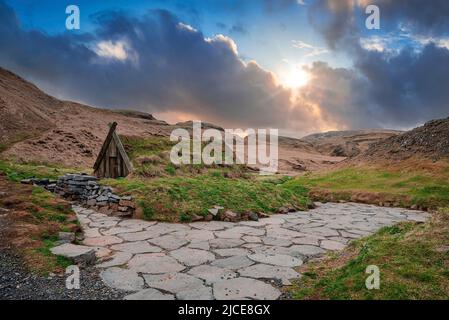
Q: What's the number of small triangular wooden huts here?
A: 1